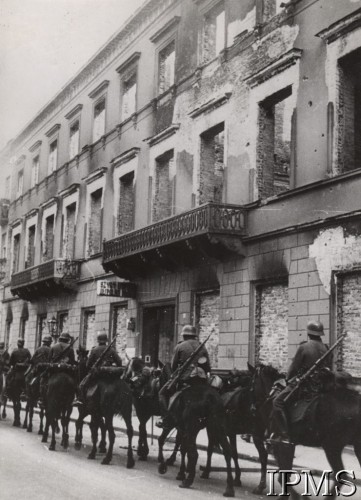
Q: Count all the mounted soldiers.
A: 7